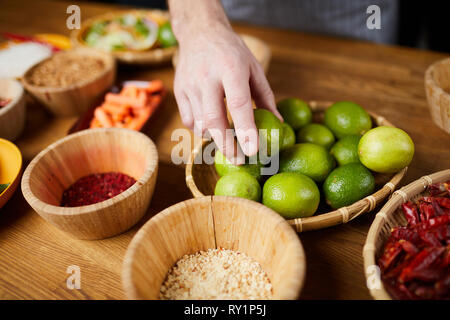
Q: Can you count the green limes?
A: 12